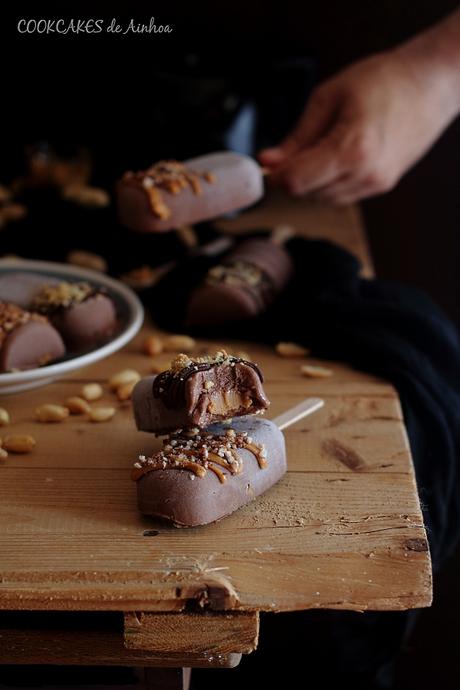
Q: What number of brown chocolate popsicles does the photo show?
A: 6